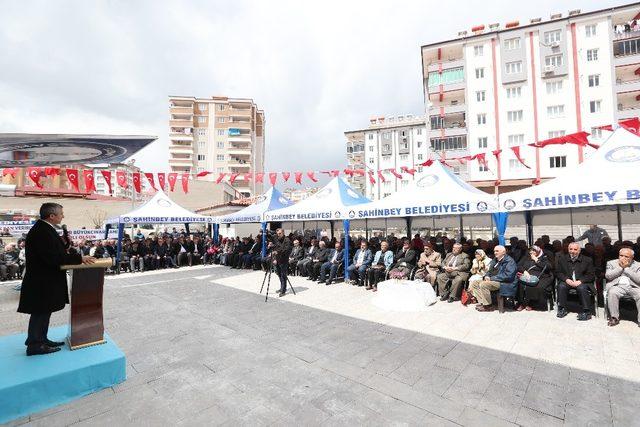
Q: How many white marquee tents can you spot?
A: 5